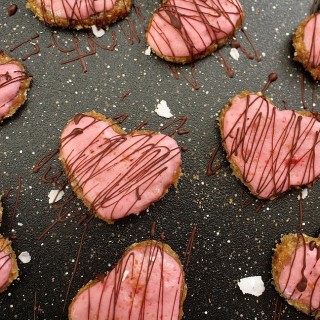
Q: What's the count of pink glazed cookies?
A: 9